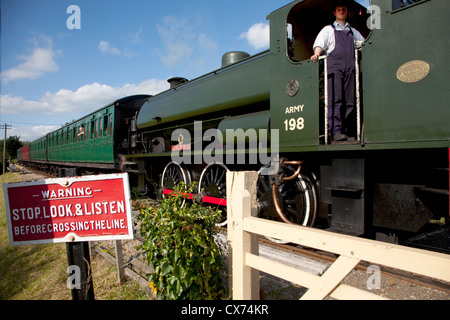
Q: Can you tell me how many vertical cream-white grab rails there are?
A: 2